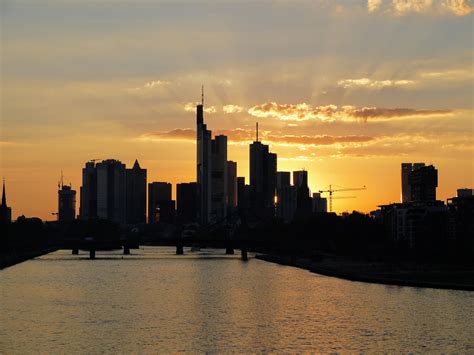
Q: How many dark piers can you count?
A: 6